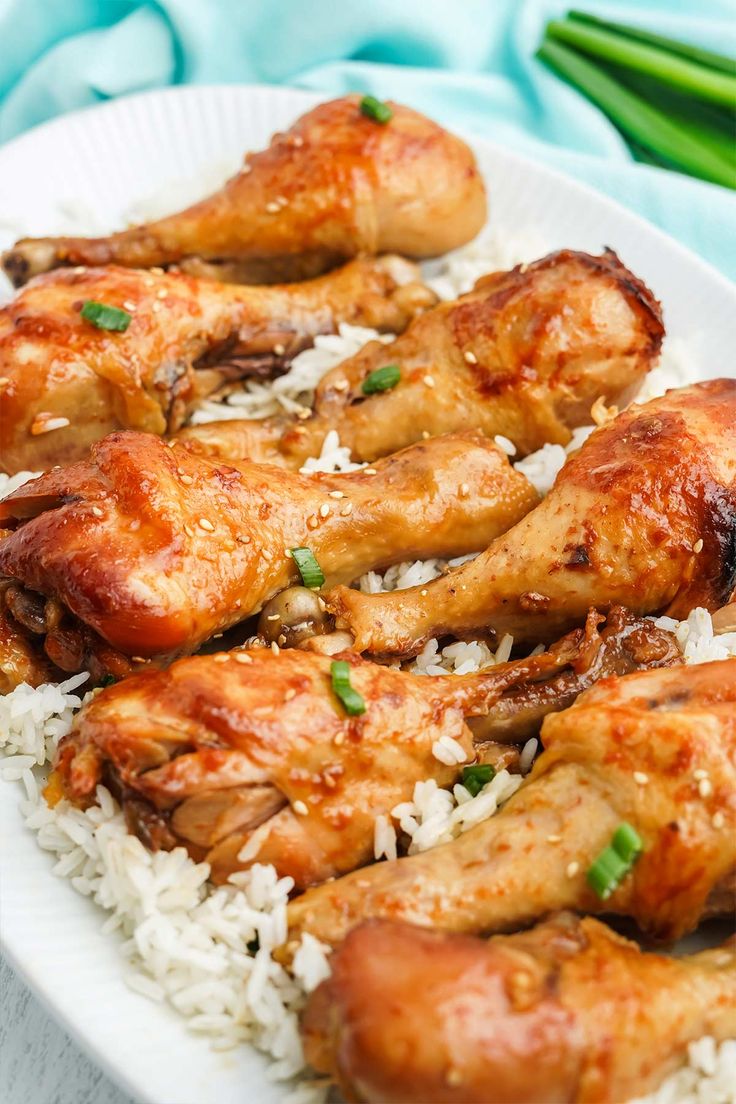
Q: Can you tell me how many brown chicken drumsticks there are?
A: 8